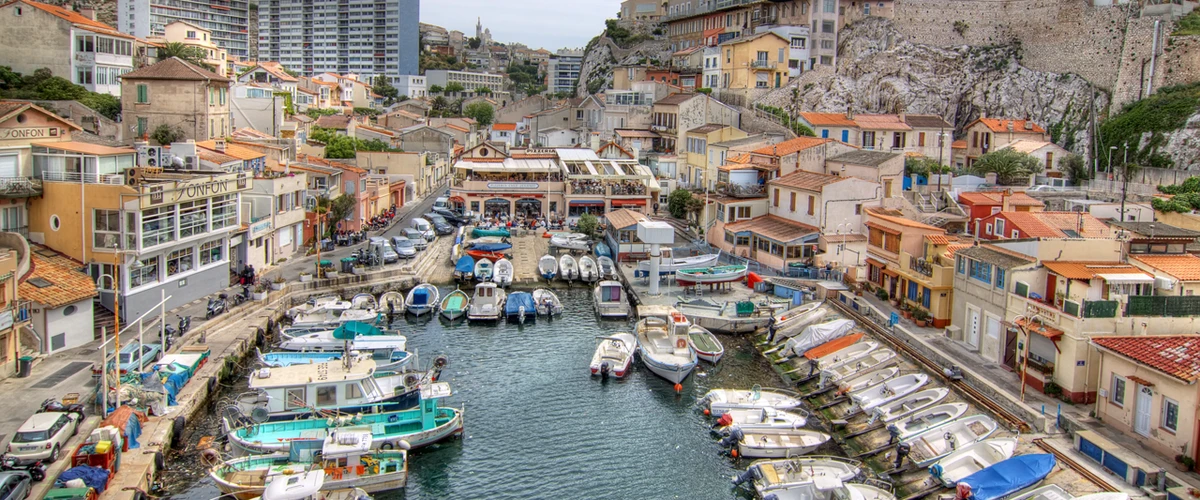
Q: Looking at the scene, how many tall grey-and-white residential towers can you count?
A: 2